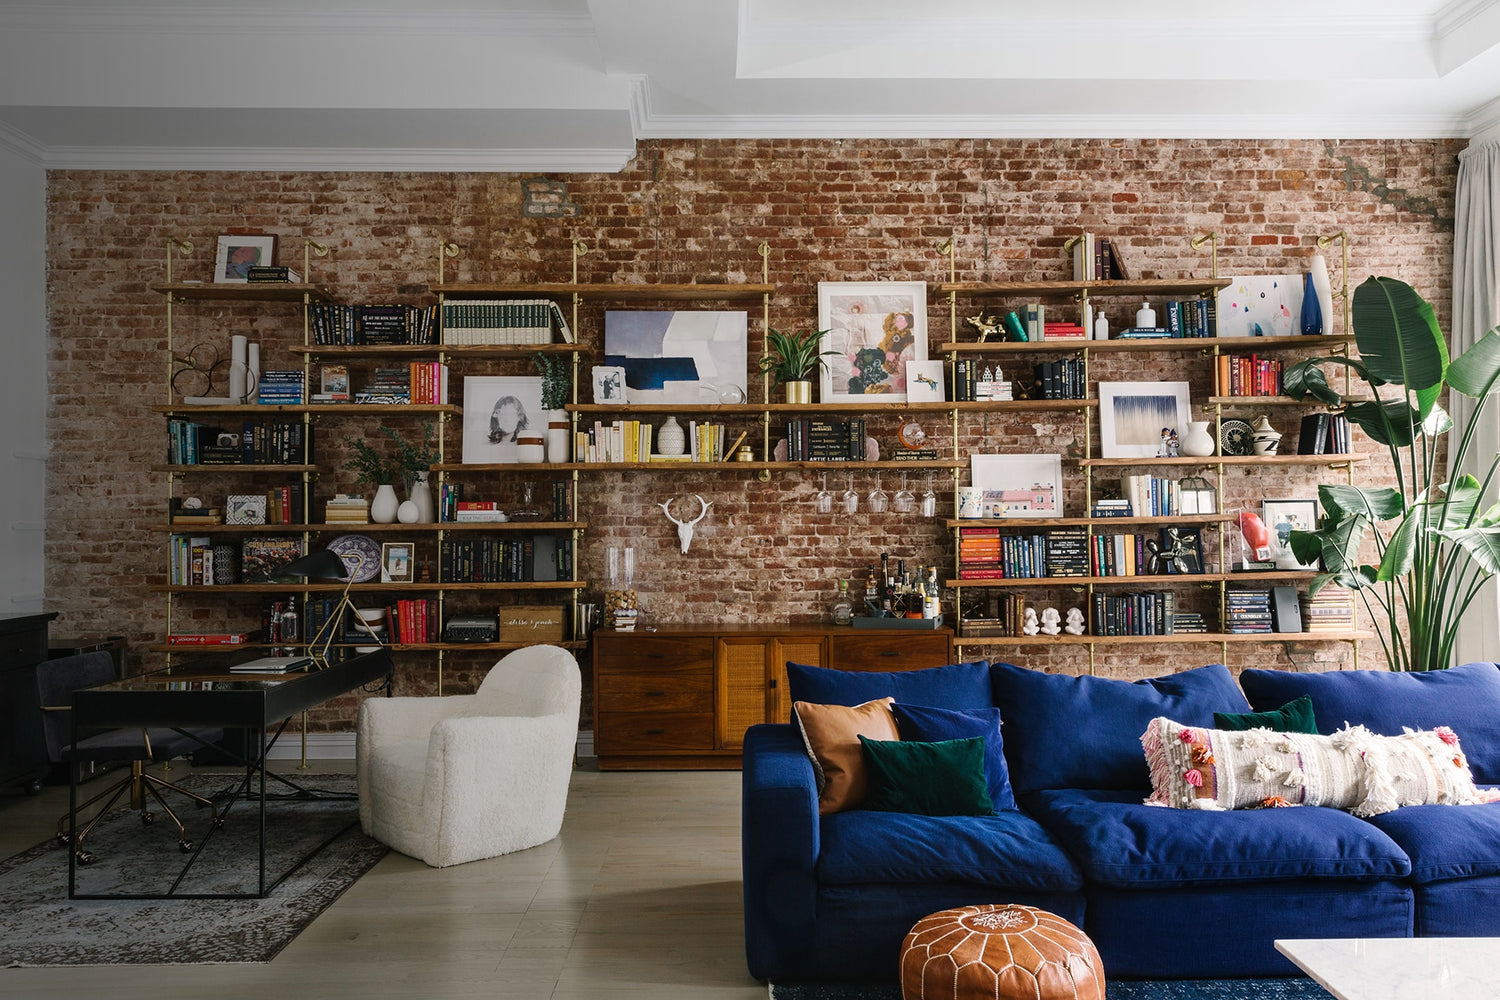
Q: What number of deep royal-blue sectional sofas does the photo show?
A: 1